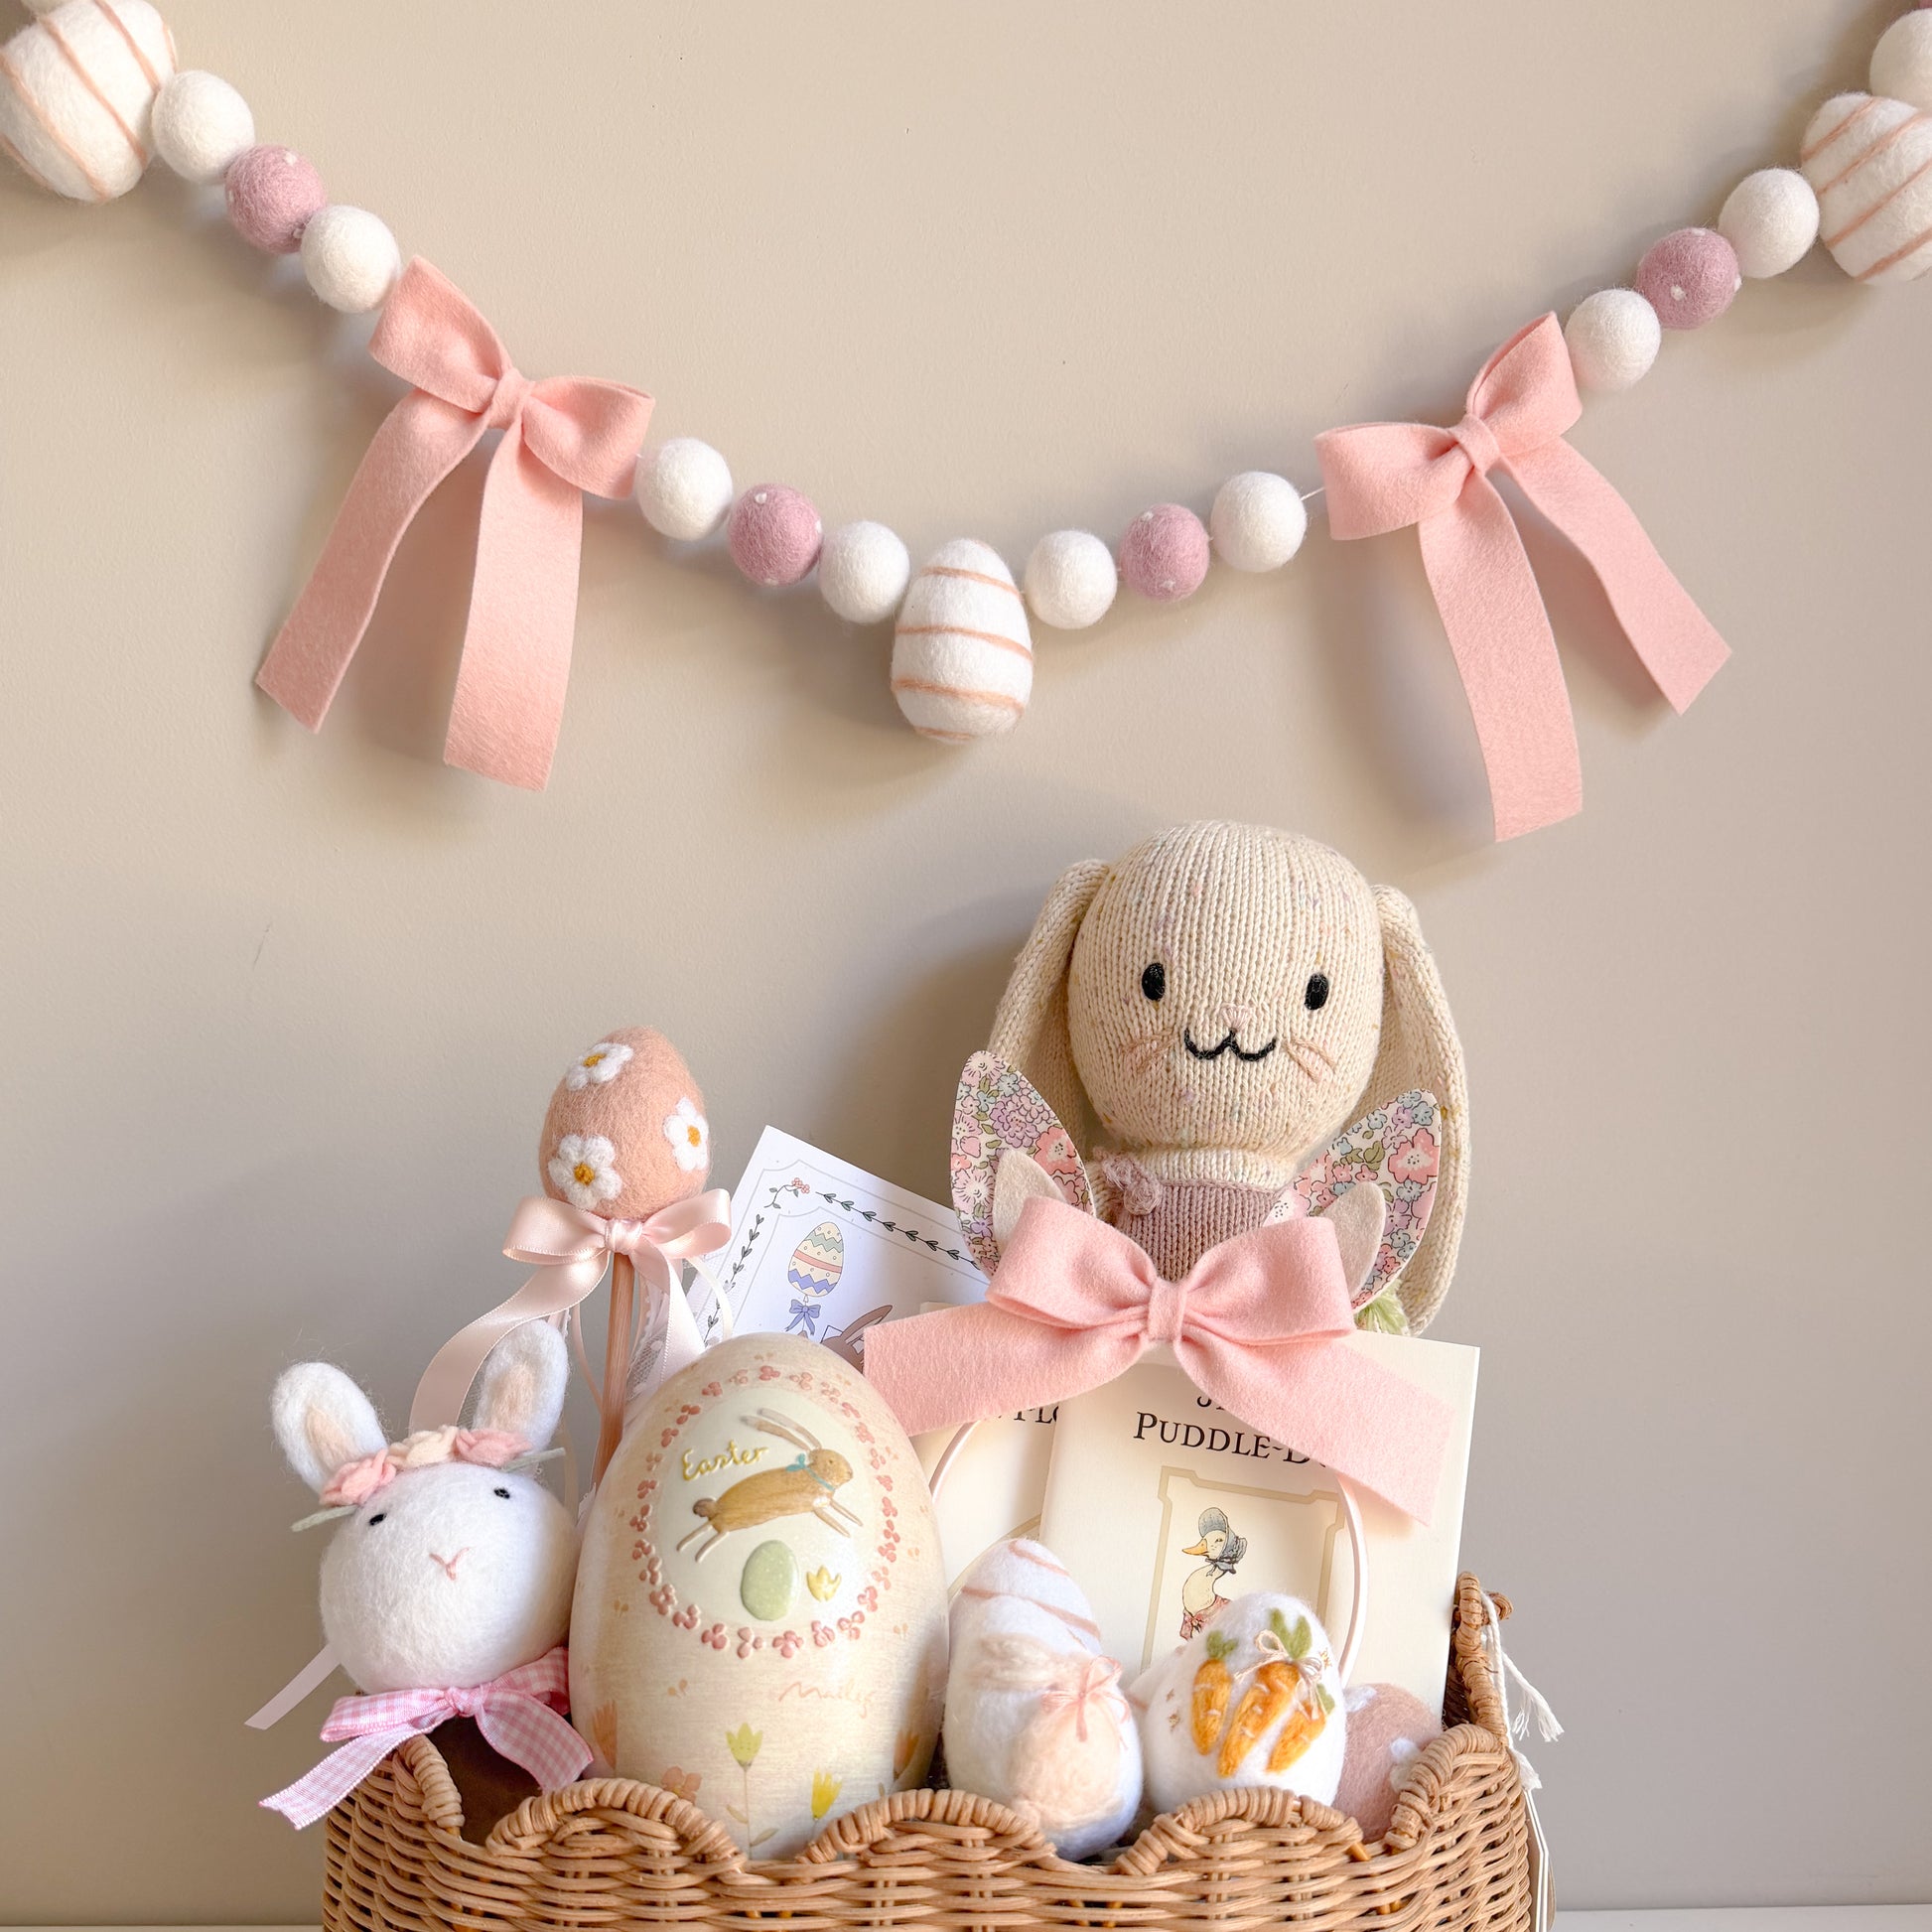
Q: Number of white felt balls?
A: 9